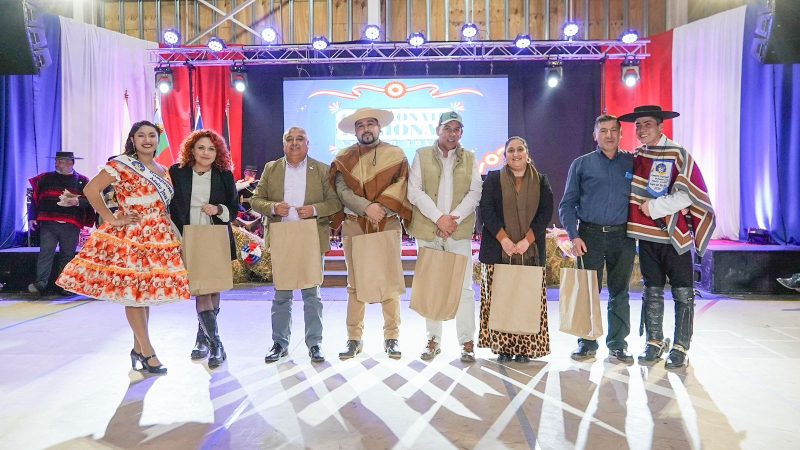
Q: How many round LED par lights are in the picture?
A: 10